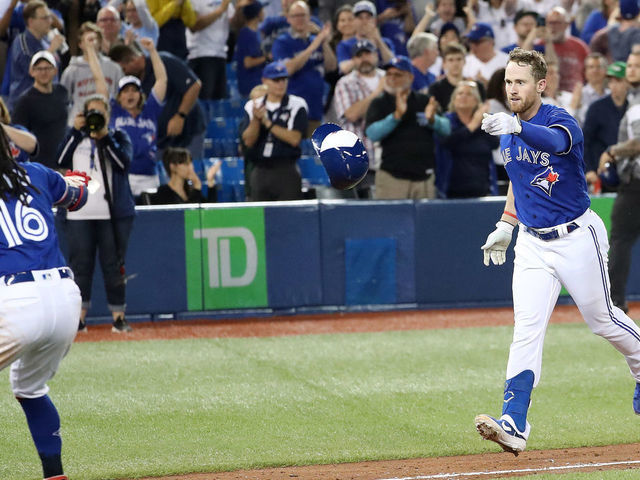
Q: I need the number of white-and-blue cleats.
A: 1